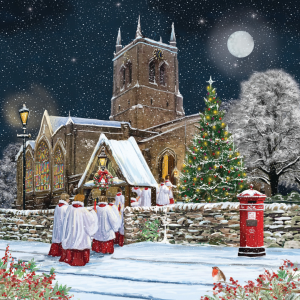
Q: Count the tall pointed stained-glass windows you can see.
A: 3